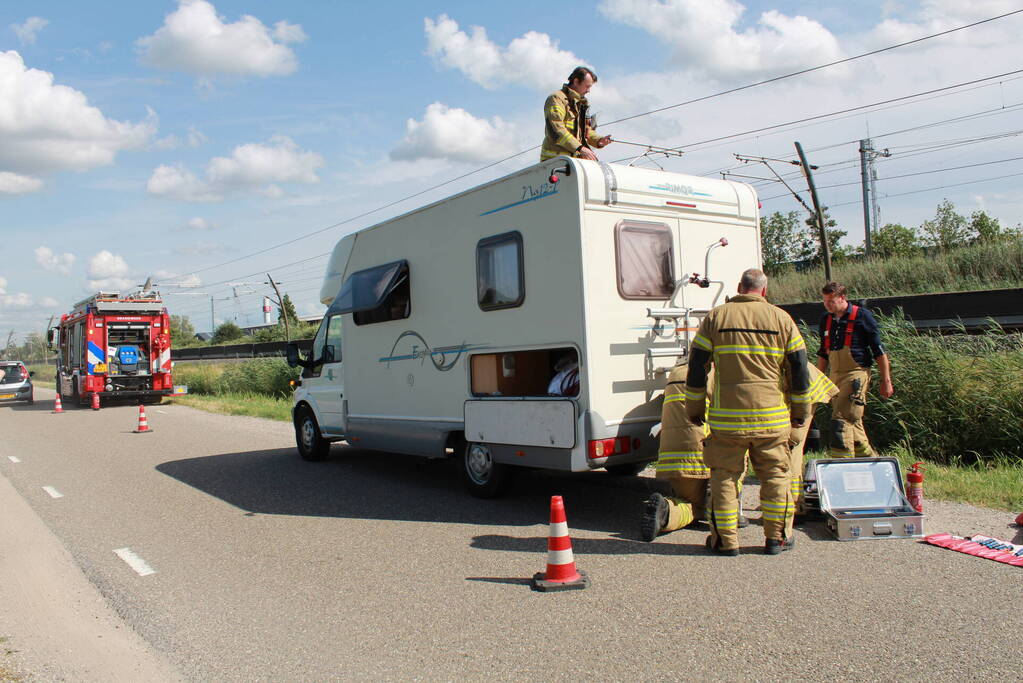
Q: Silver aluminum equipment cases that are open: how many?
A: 1